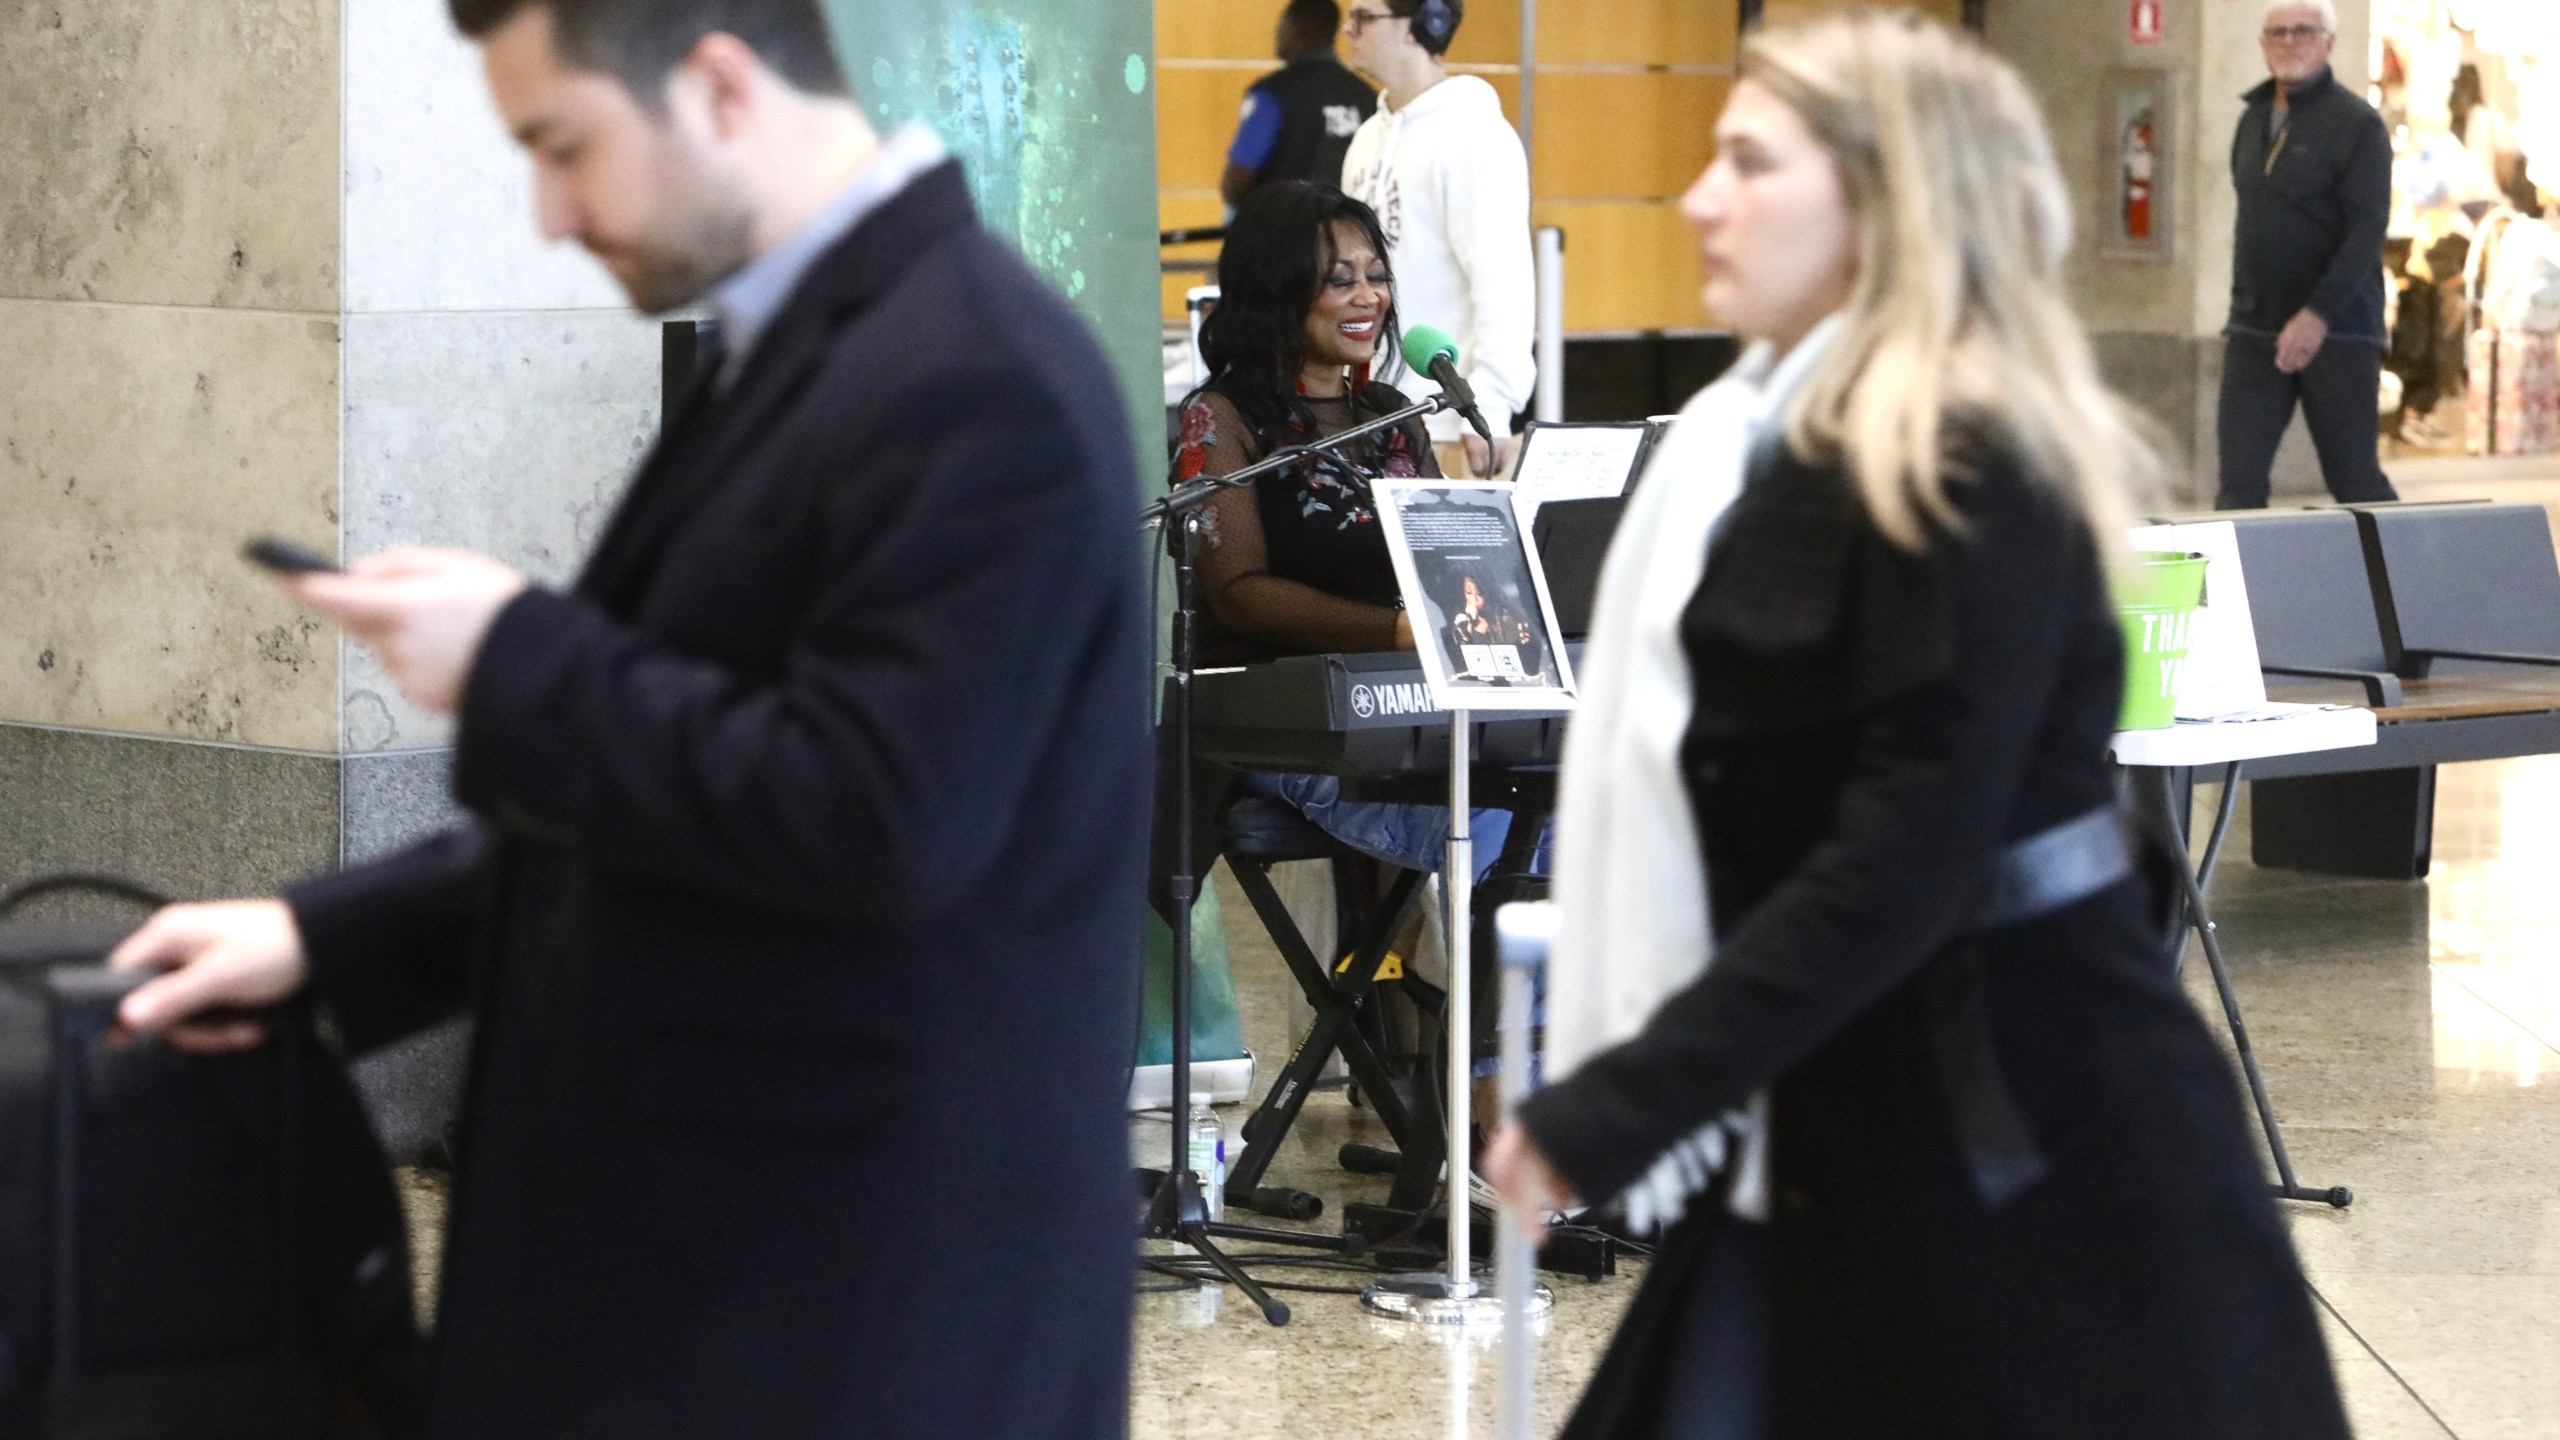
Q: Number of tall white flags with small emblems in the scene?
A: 0